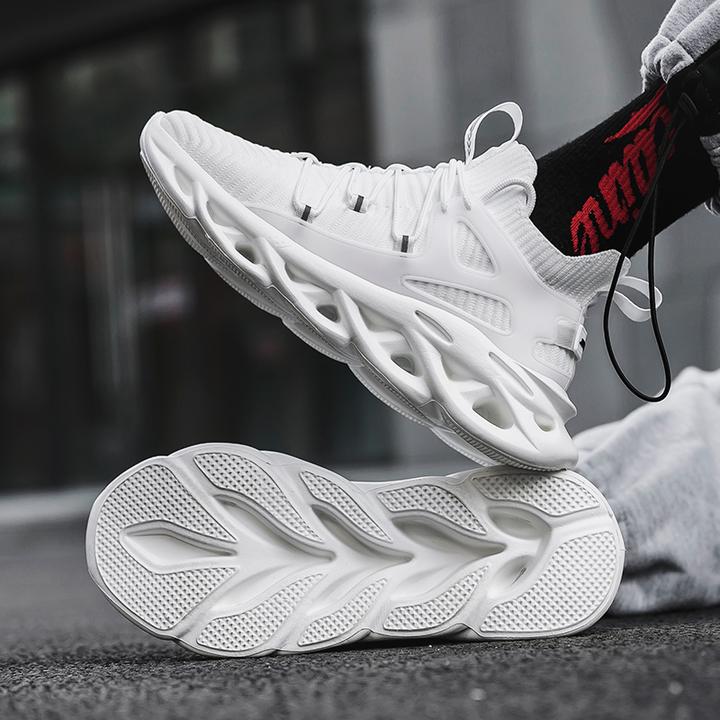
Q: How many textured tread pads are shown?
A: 9